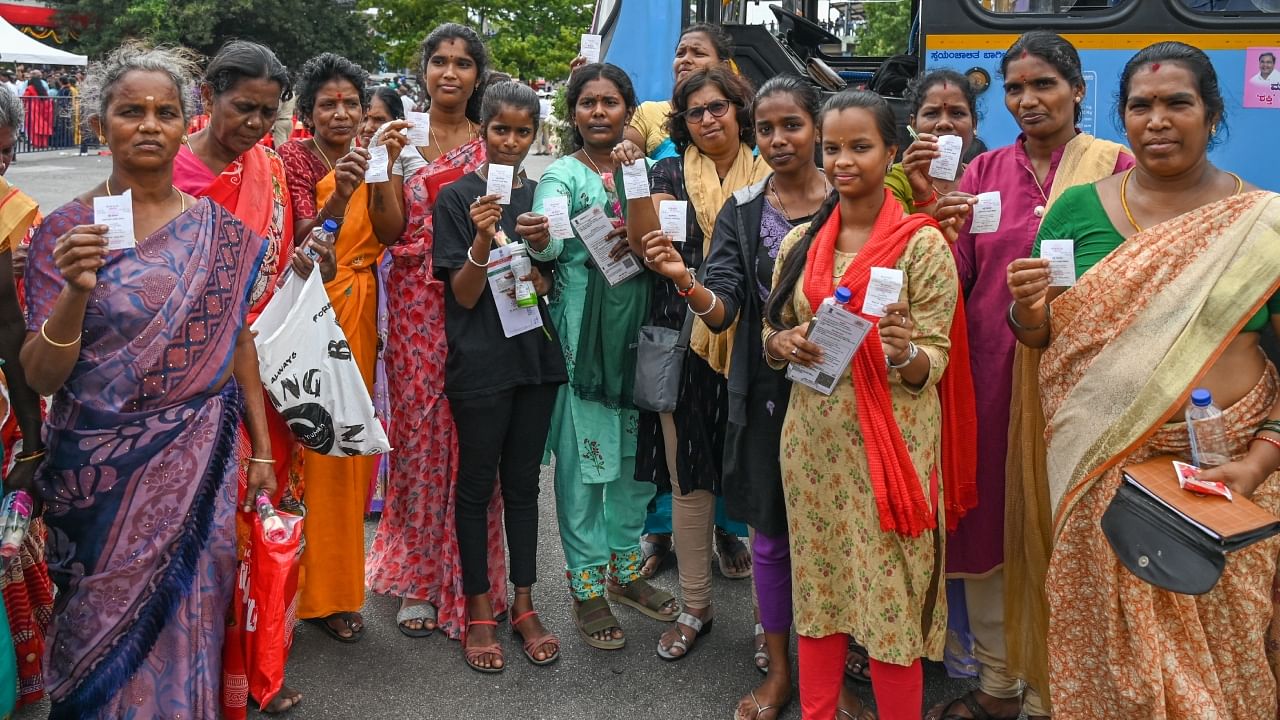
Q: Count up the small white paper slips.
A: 12